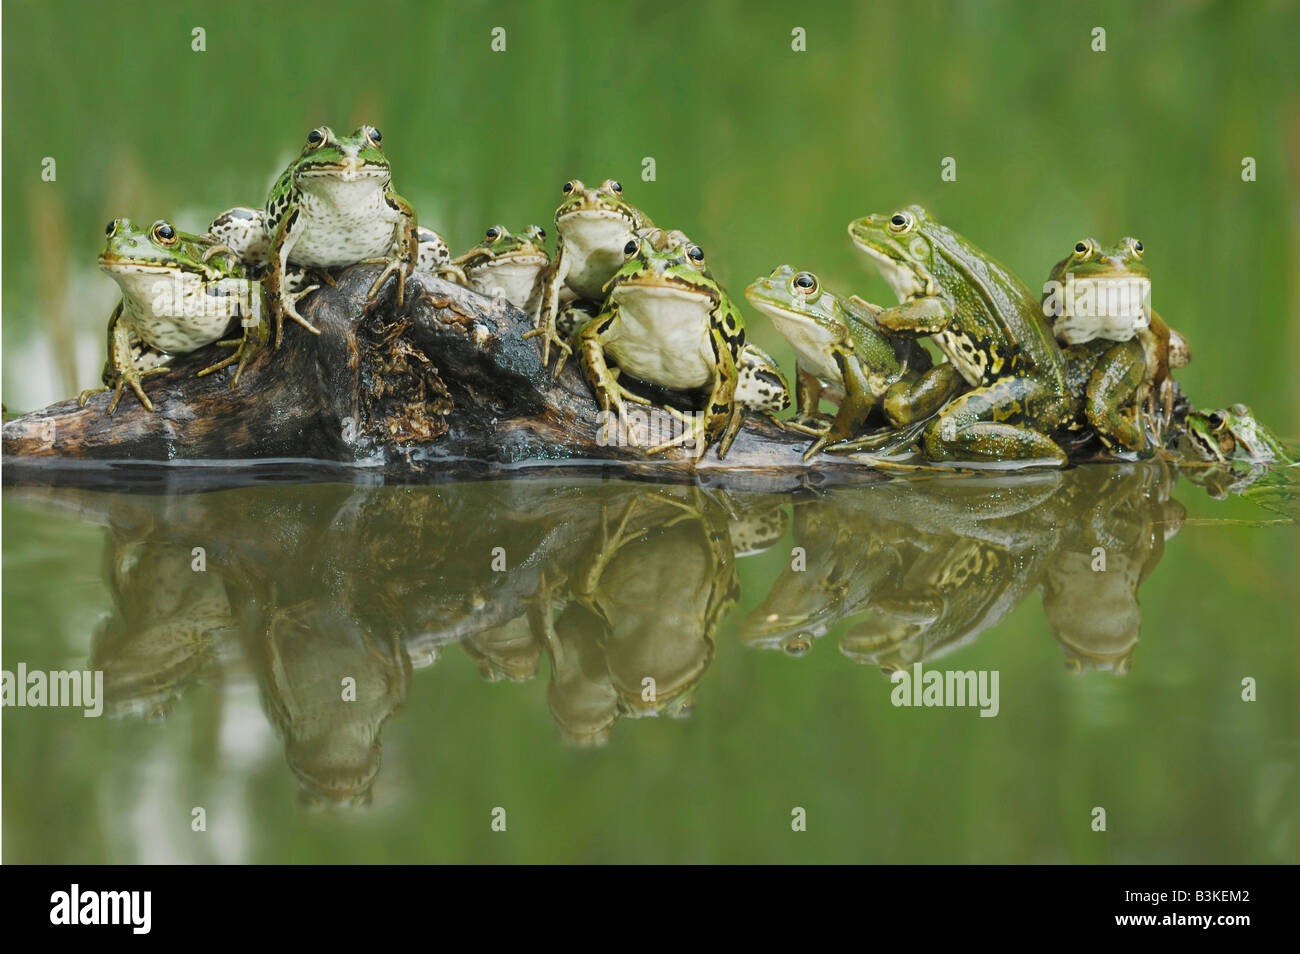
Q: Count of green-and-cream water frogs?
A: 9